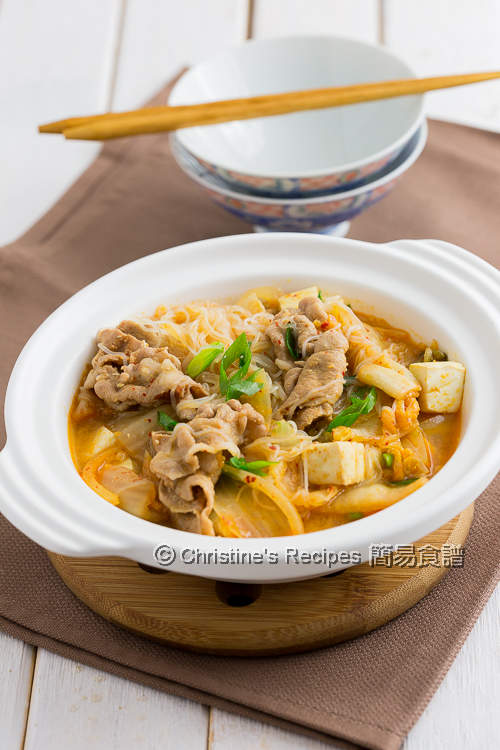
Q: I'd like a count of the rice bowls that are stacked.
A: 2